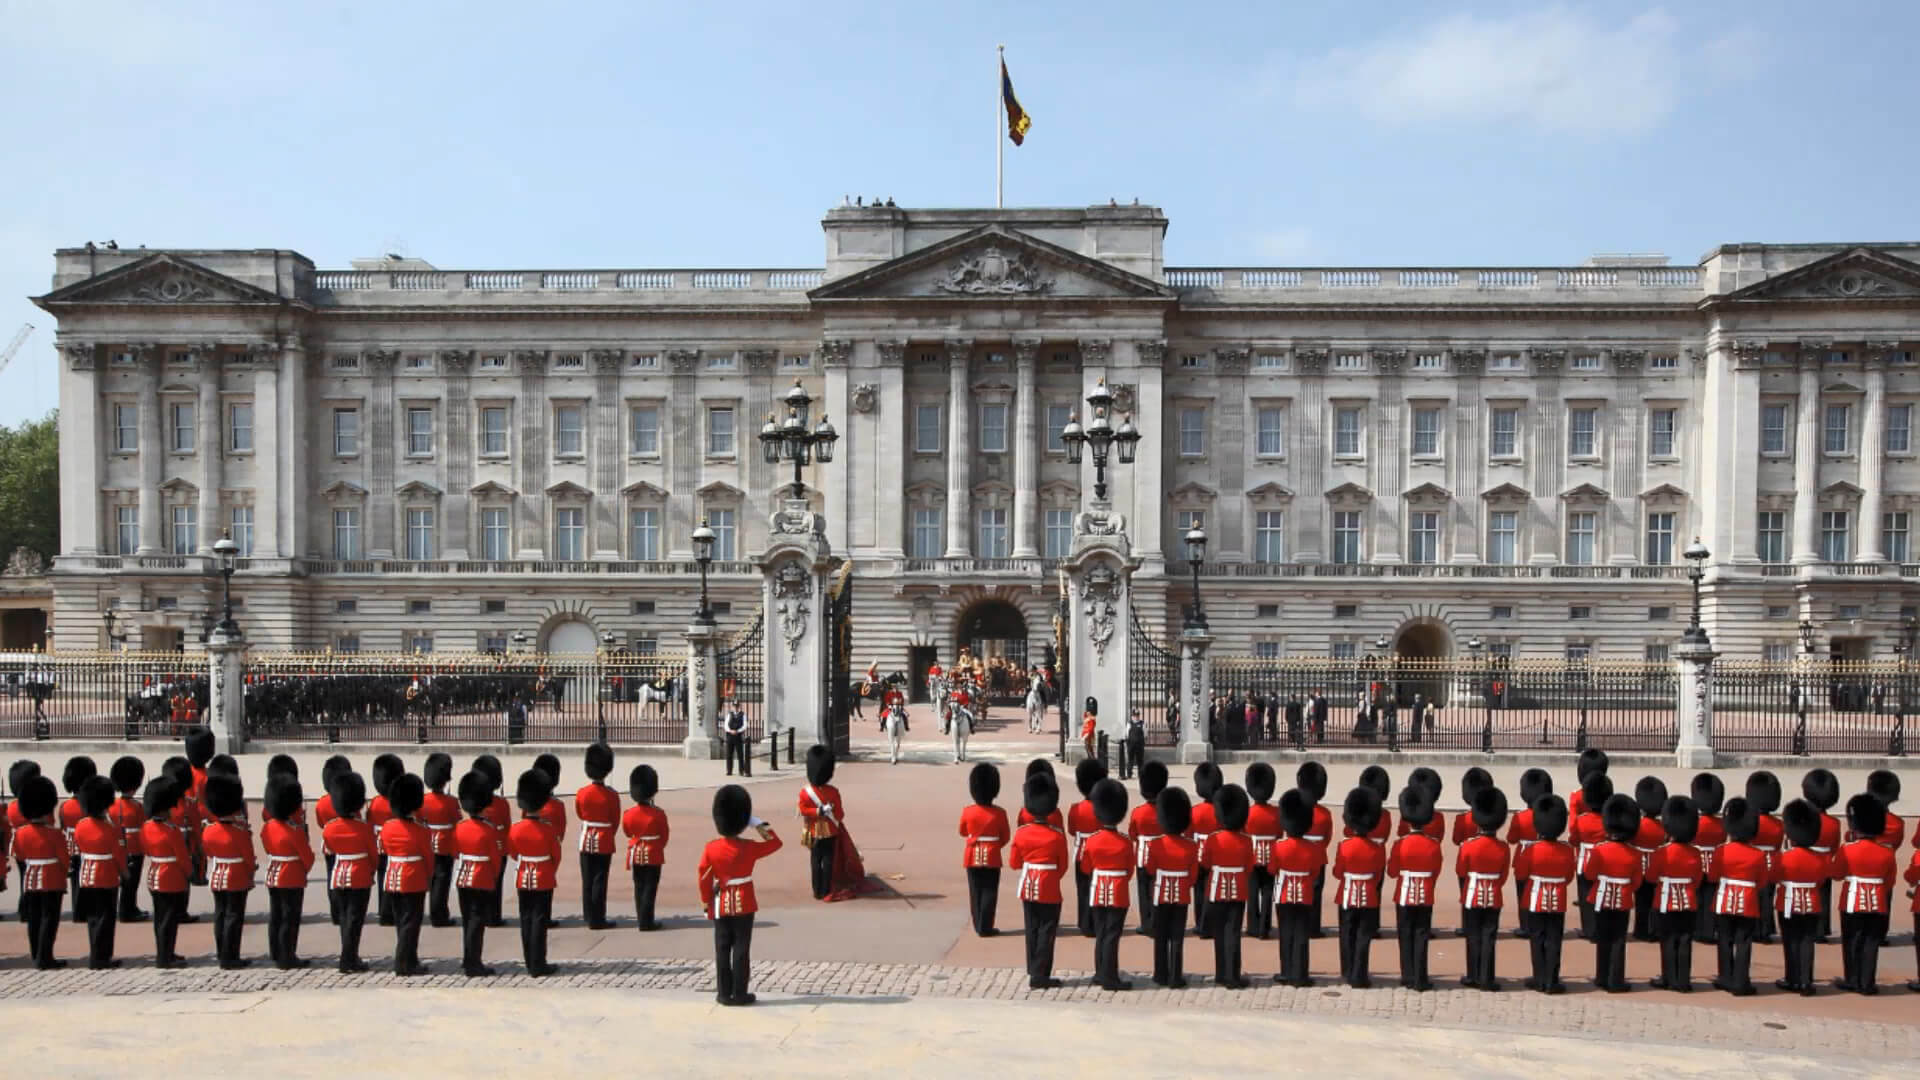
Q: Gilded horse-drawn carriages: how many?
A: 1